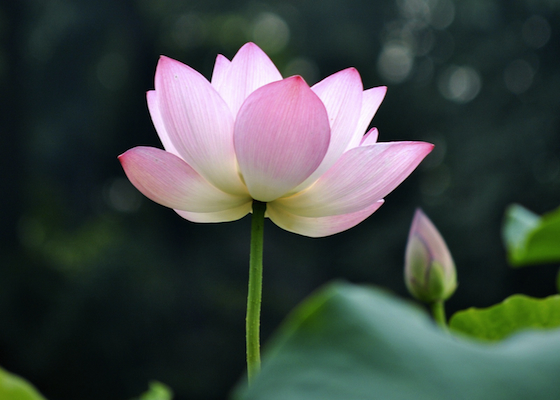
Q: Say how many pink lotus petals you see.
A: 12